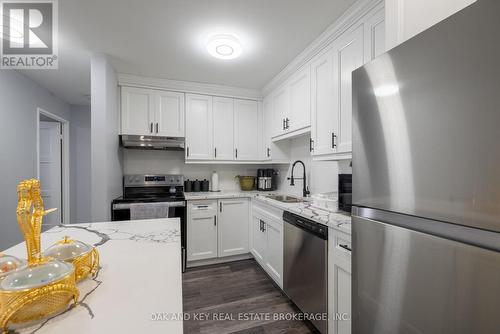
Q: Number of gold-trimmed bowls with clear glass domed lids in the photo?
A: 3